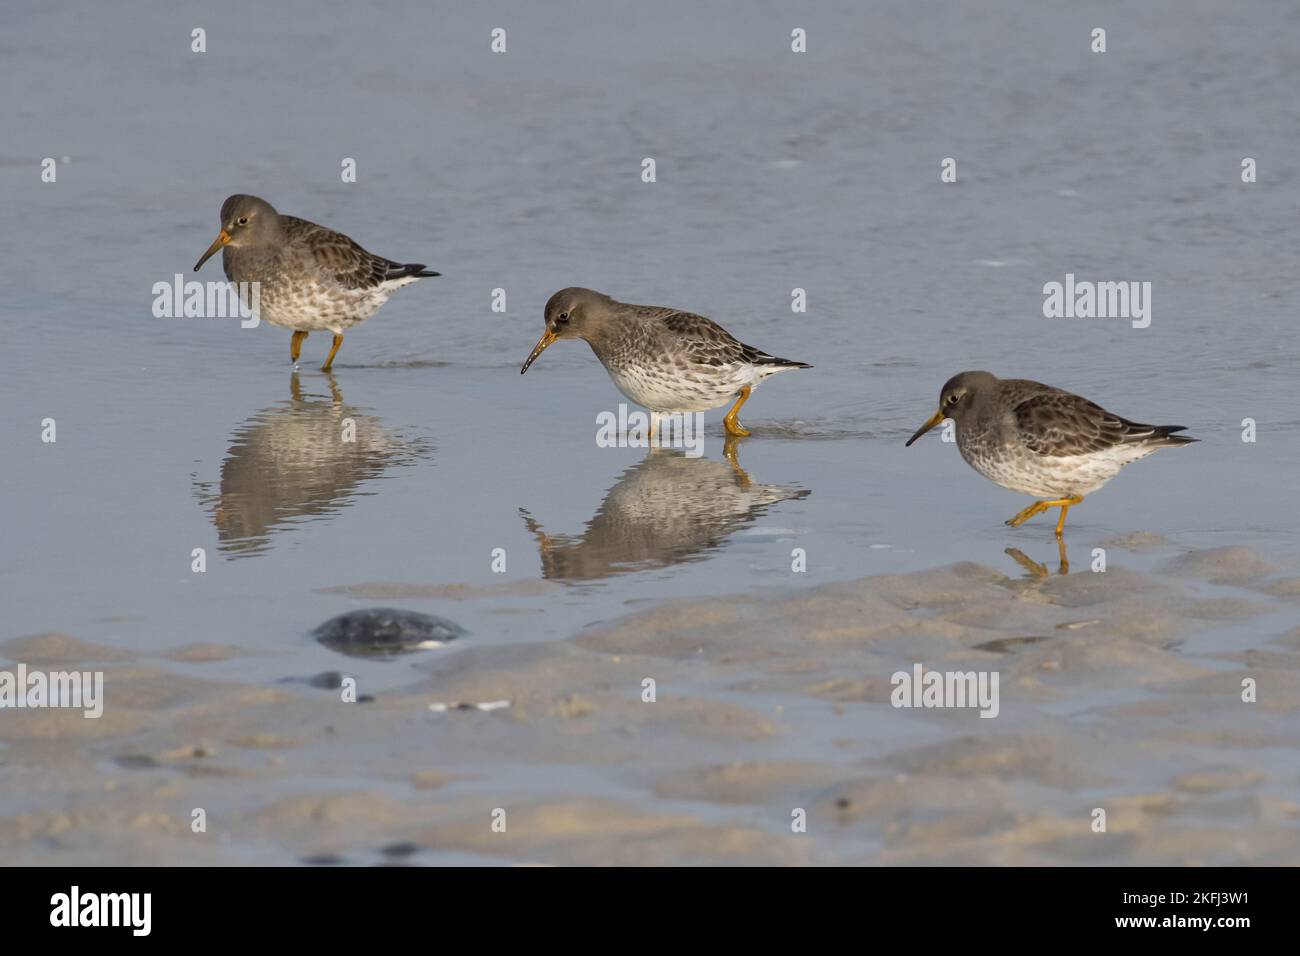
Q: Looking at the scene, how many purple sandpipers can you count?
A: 3